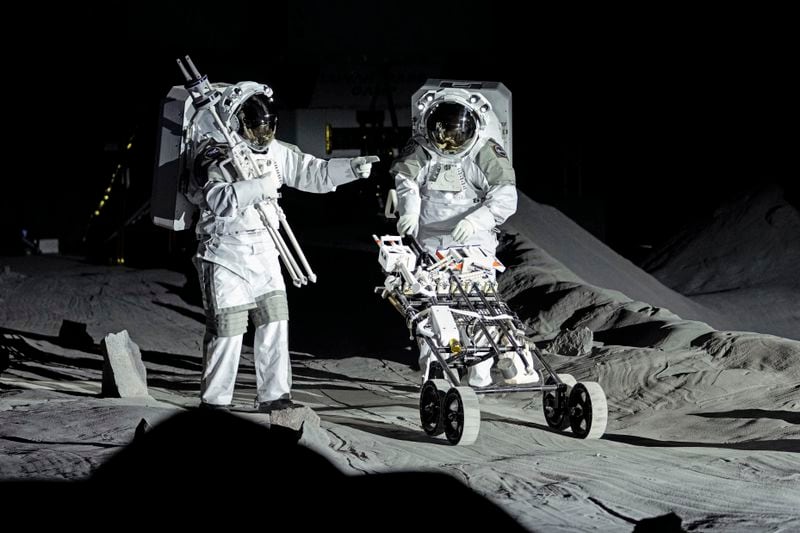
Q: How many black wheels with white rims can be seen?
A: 4